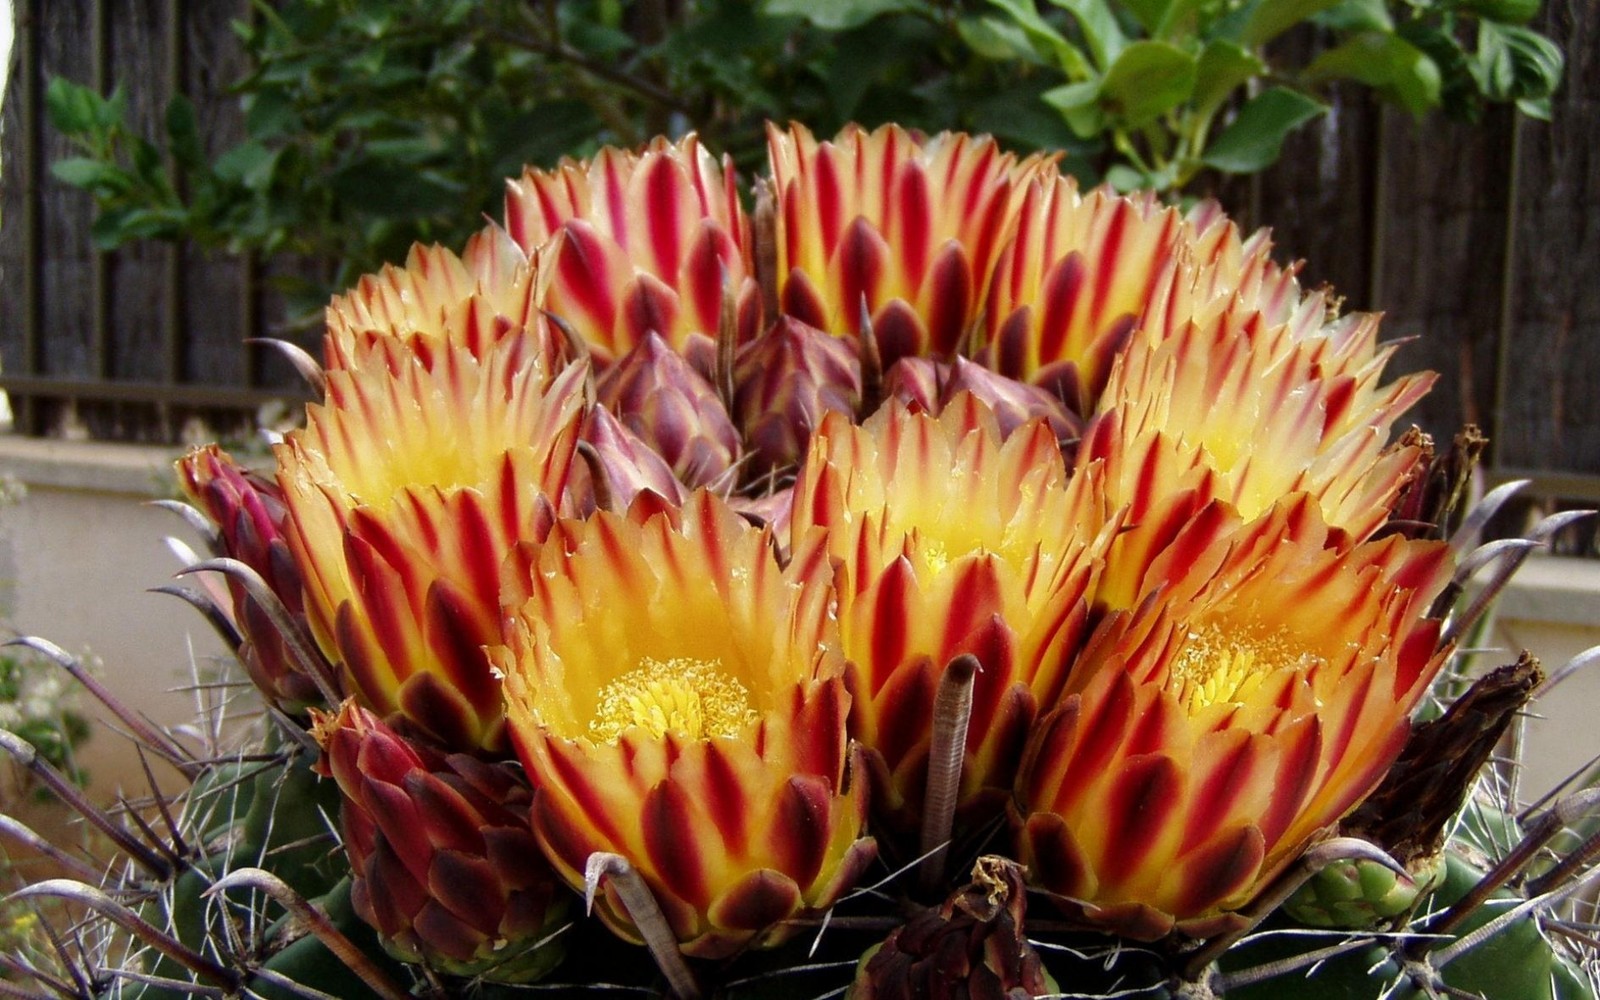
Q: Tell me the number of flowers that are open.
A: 10